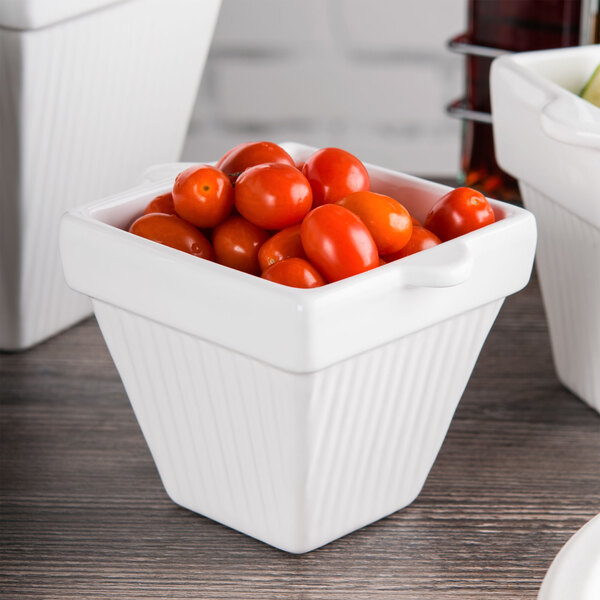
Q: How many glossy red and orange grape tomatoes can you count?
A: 13